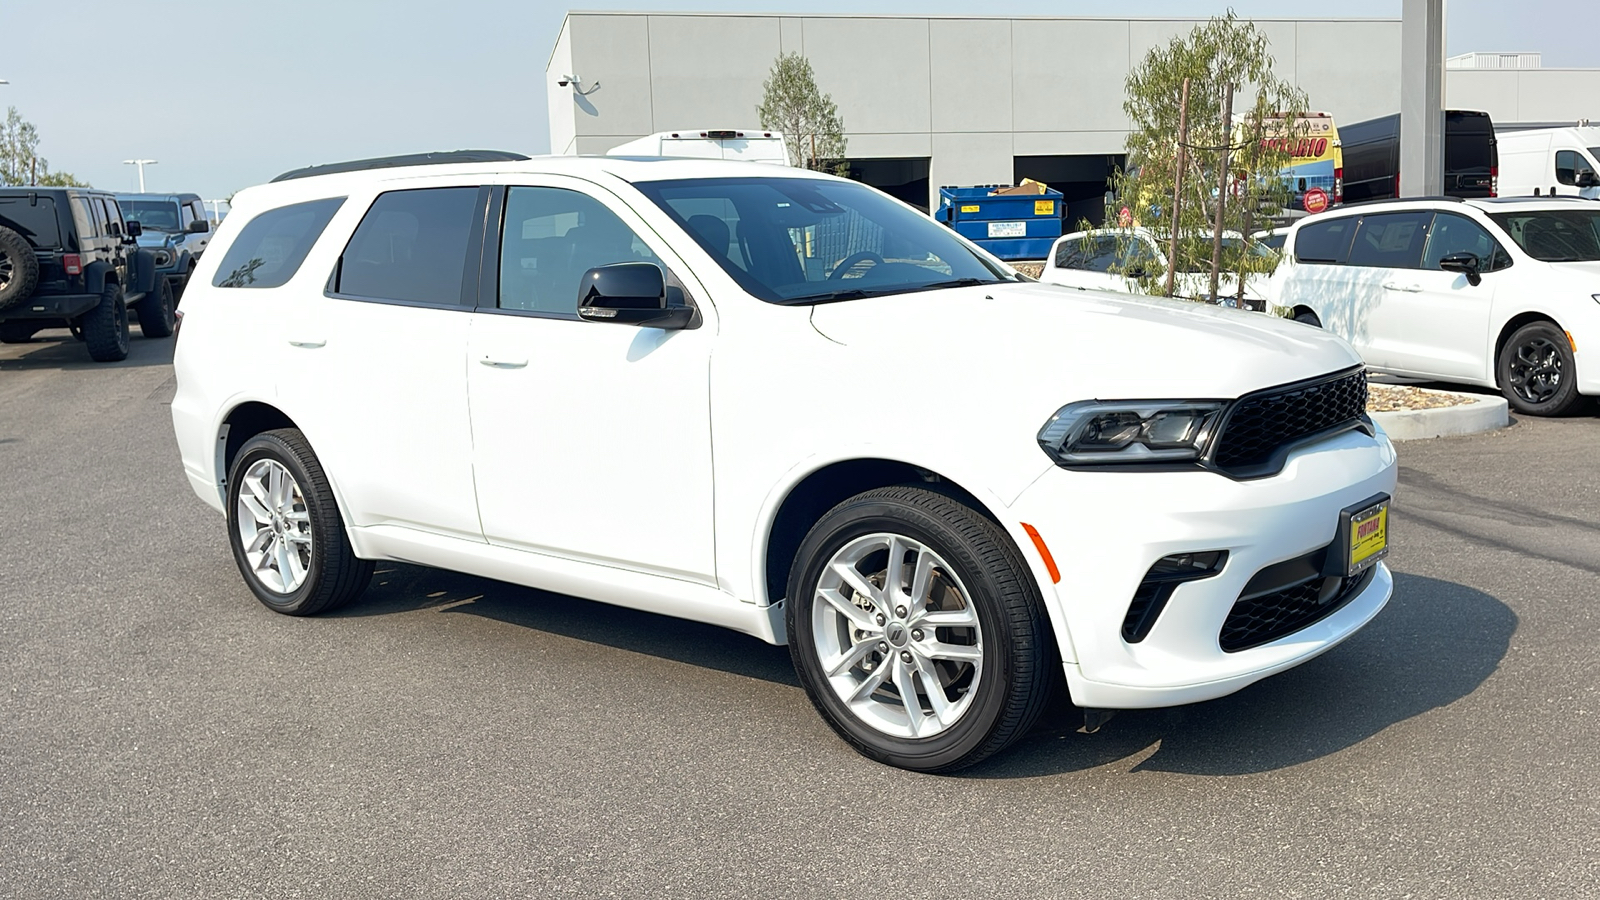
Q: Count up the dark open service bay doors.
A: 2